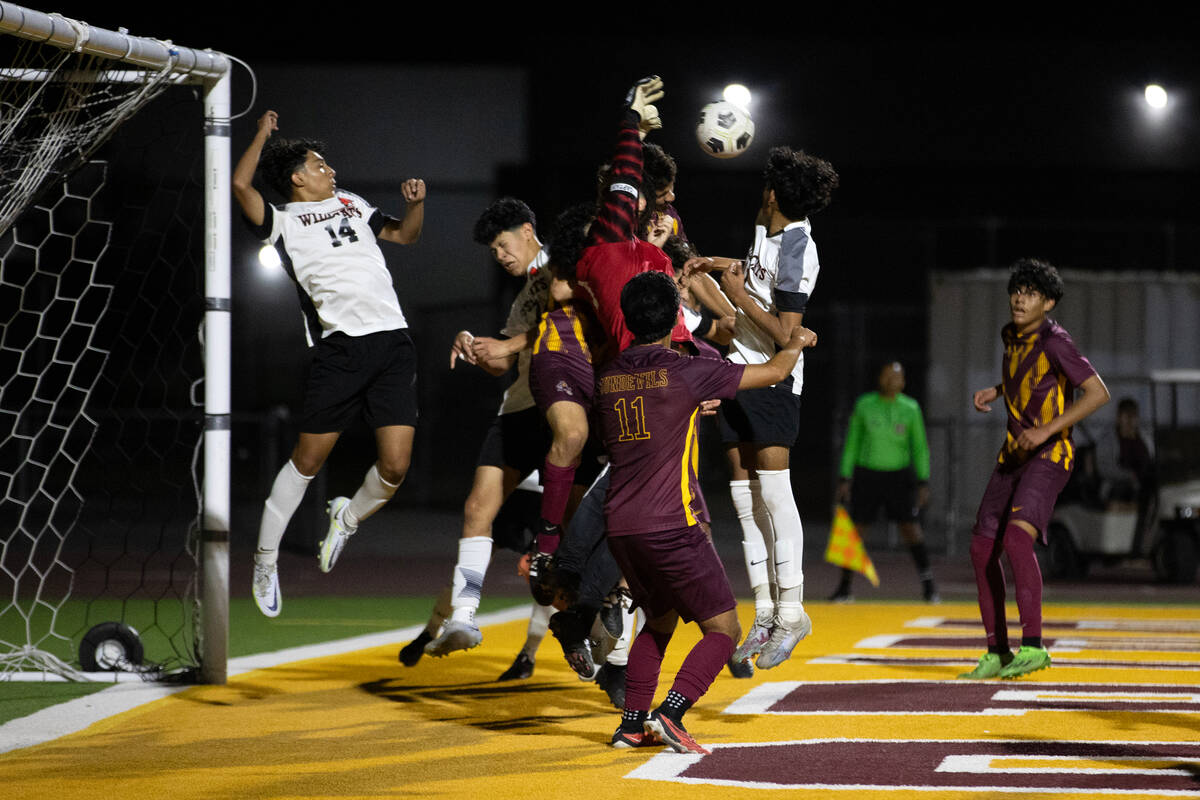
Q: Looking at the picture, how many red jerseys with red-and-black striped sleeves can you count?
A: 1